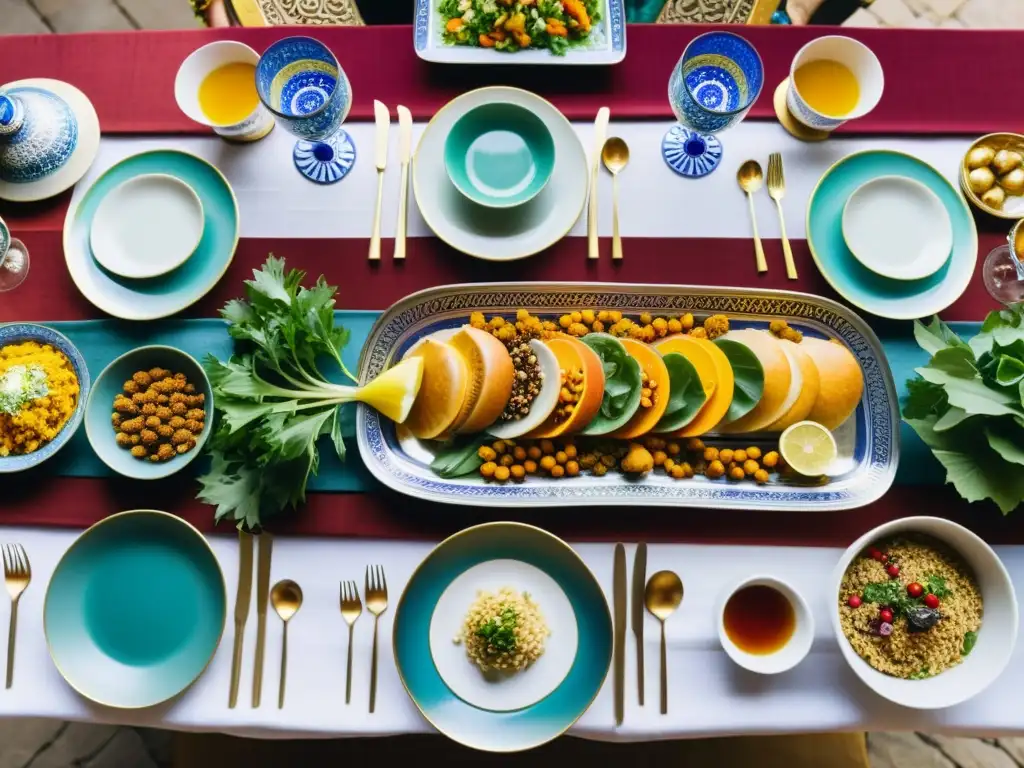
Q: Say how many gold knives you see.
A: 7